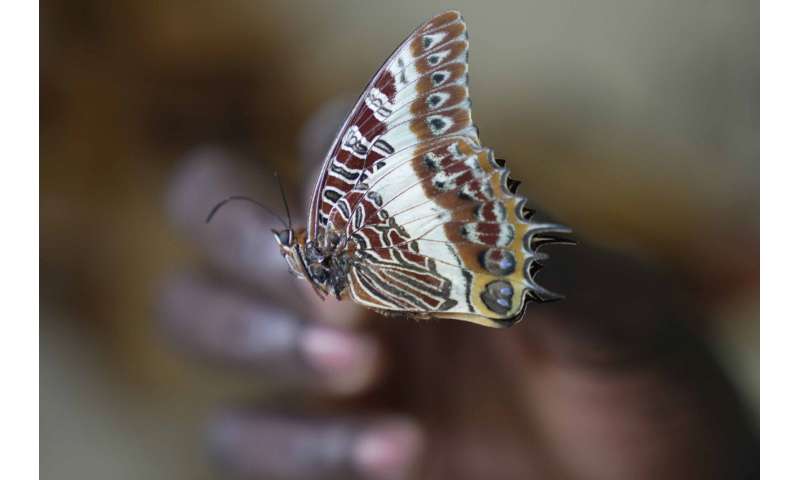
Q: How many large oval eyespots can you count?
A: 2